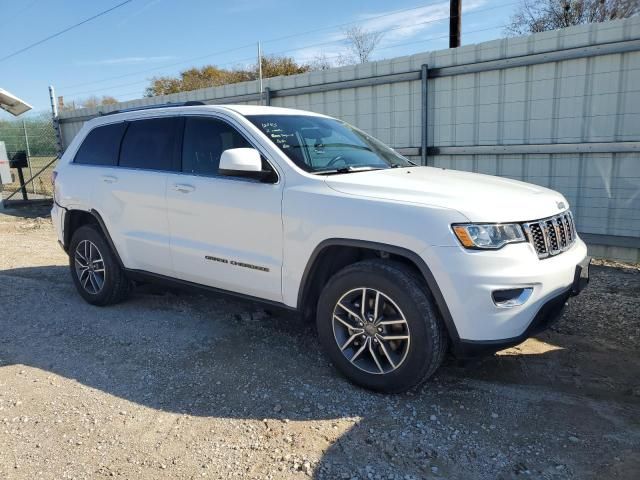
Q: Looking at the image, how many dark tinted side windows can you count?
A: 3